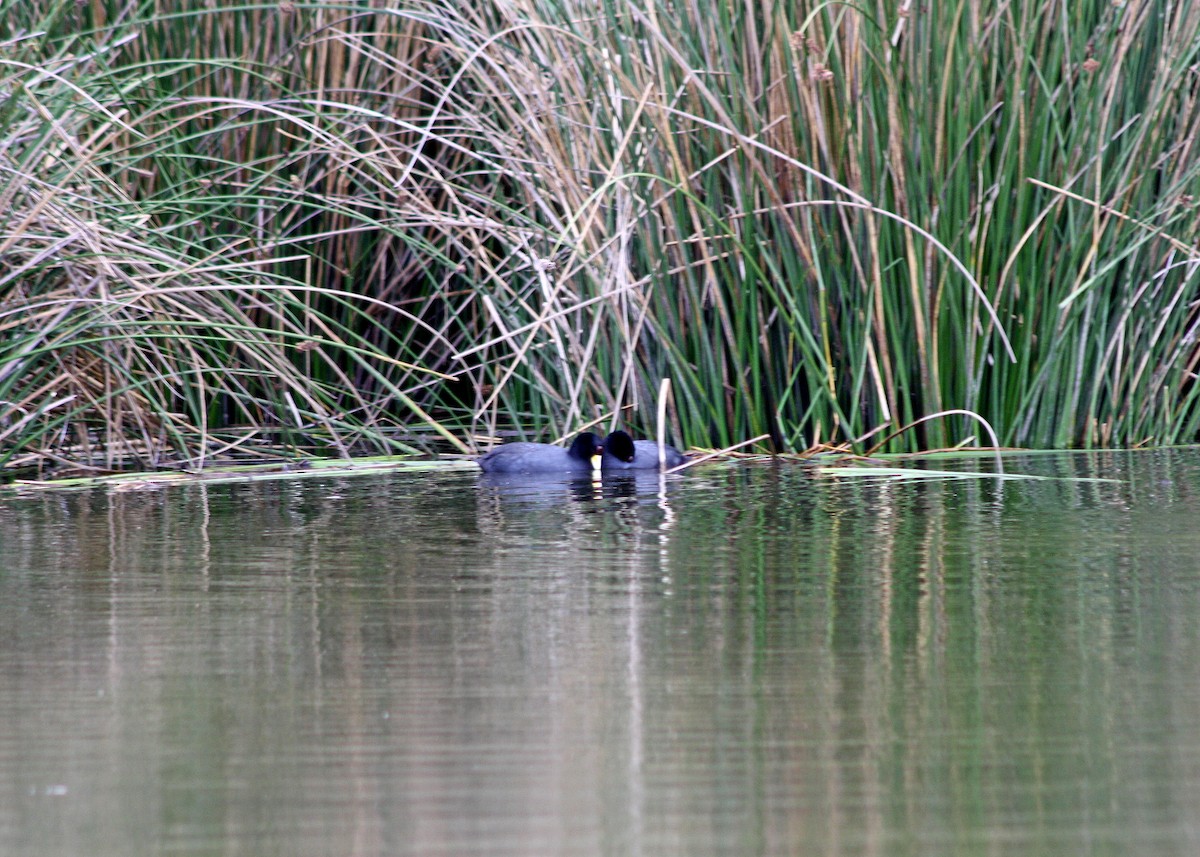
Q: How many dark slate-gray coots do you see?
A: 2